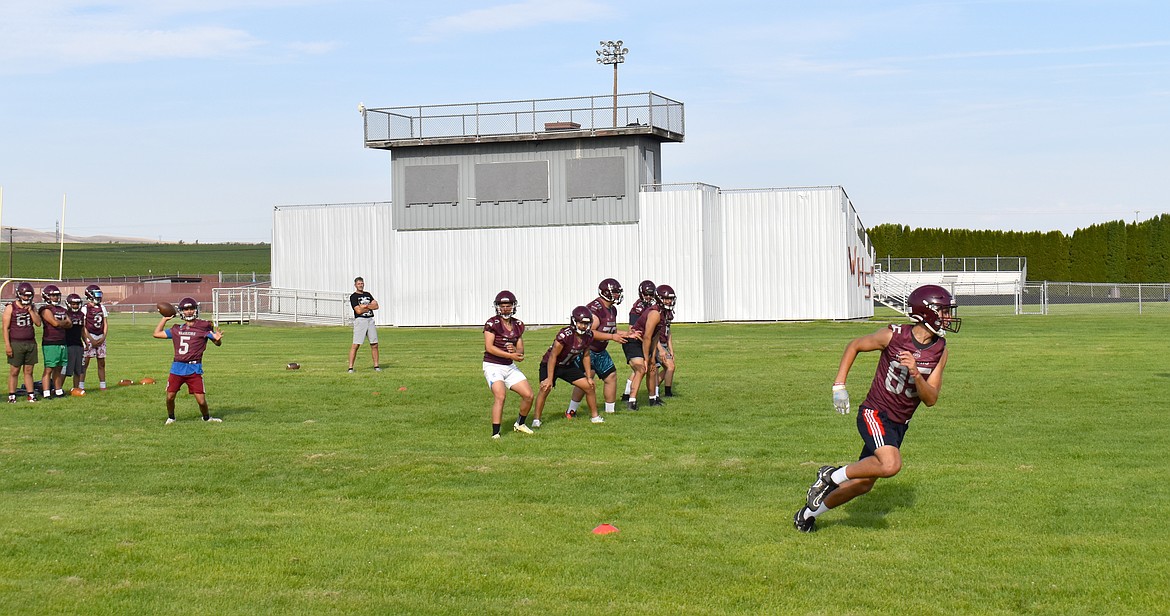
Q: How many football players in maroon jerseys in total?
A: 12